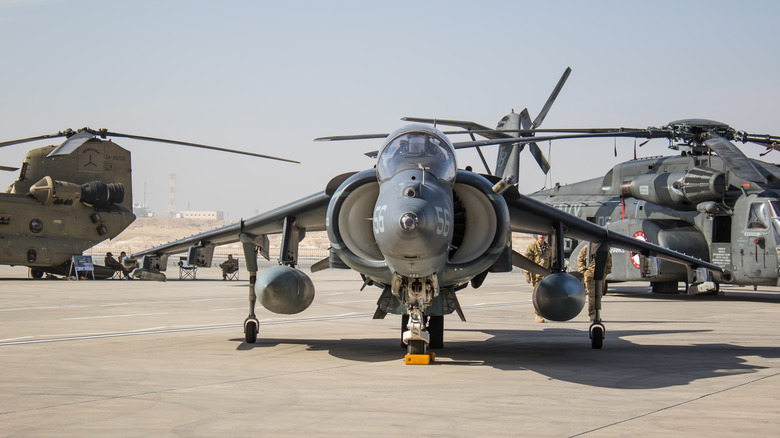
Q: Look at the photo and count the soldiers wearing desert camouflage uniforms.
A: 2